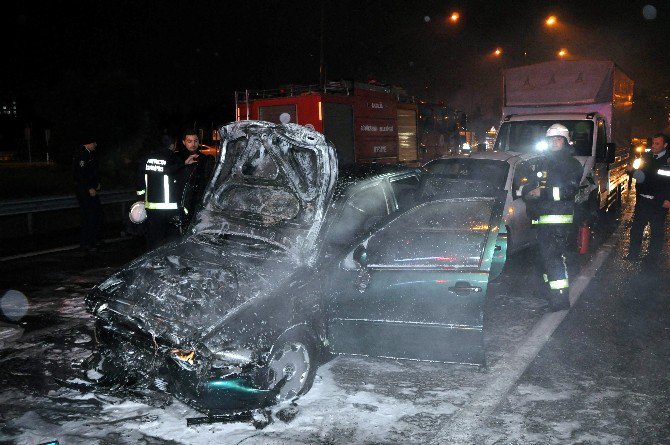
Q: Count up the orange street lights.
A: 4